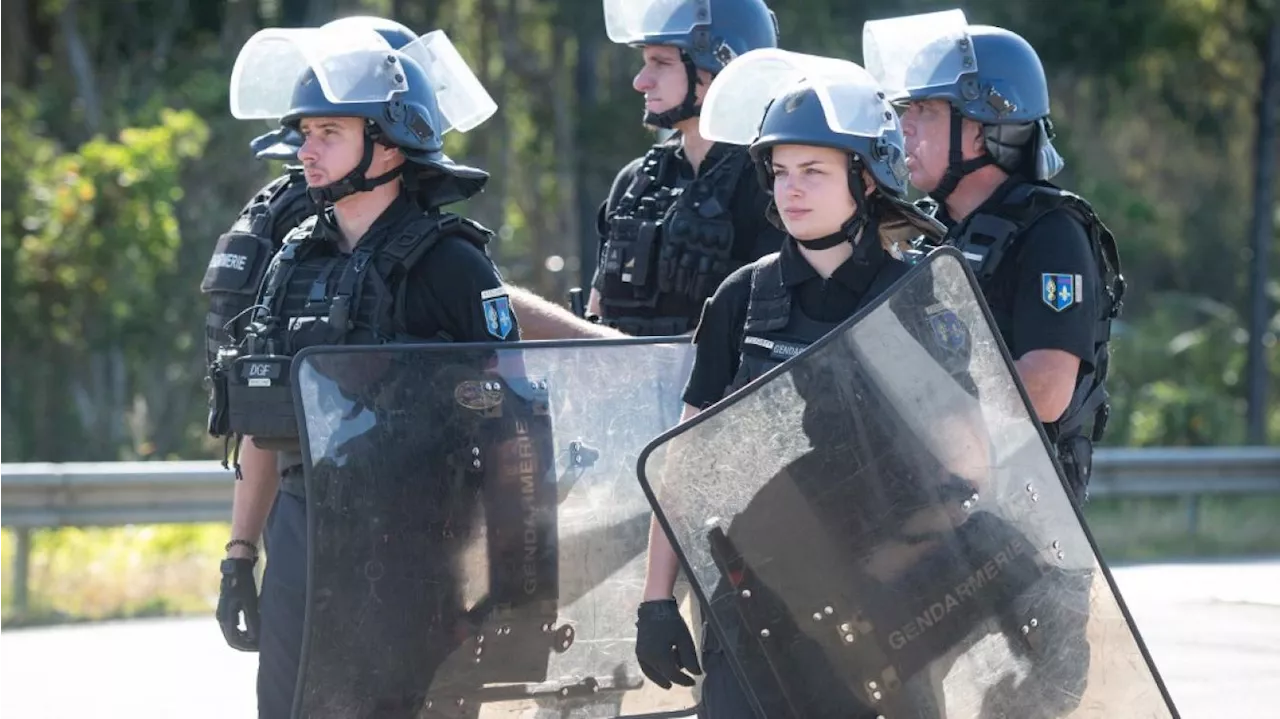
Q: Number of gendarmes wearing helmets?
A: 5